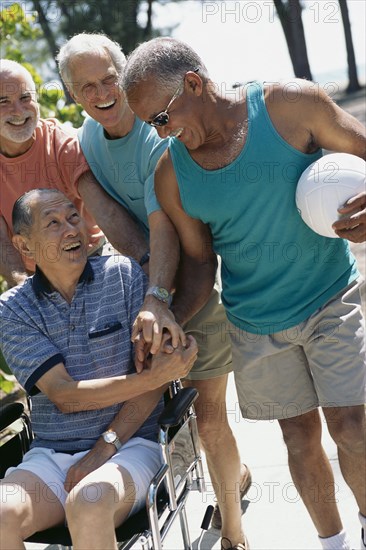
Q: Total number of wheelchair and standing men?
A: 4